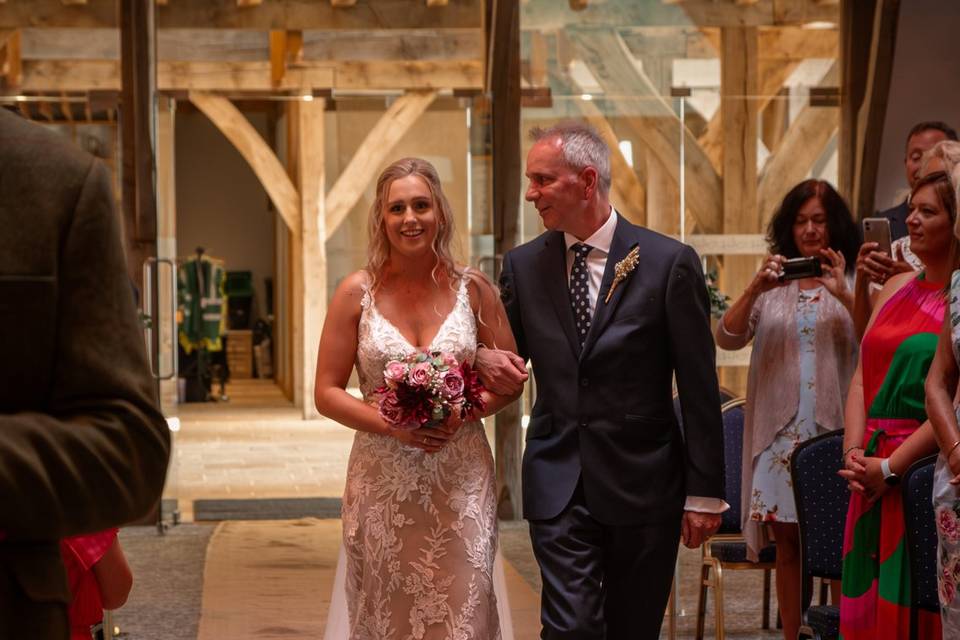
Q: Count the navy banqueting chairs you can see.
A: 4